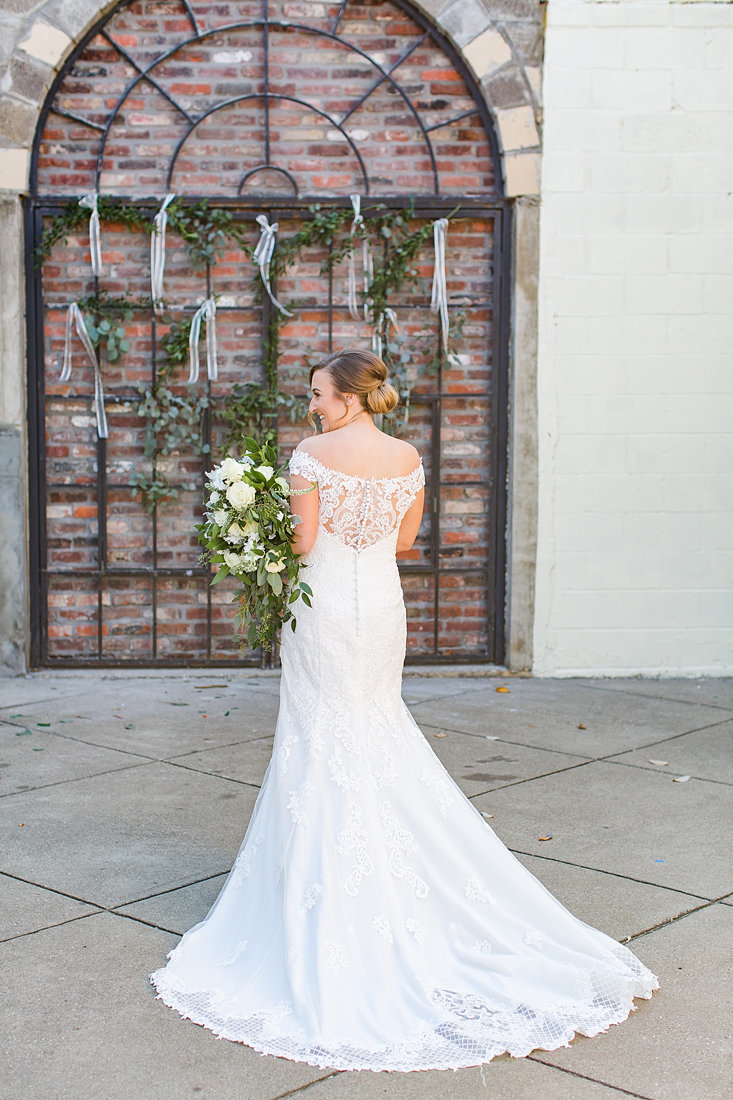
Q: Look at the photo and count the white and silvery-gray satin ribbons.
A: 8